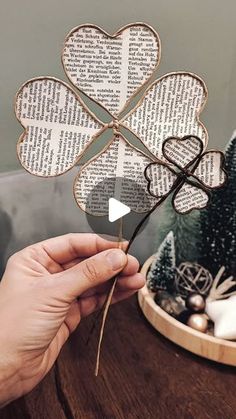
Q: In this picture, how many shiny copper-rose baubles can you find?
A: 2